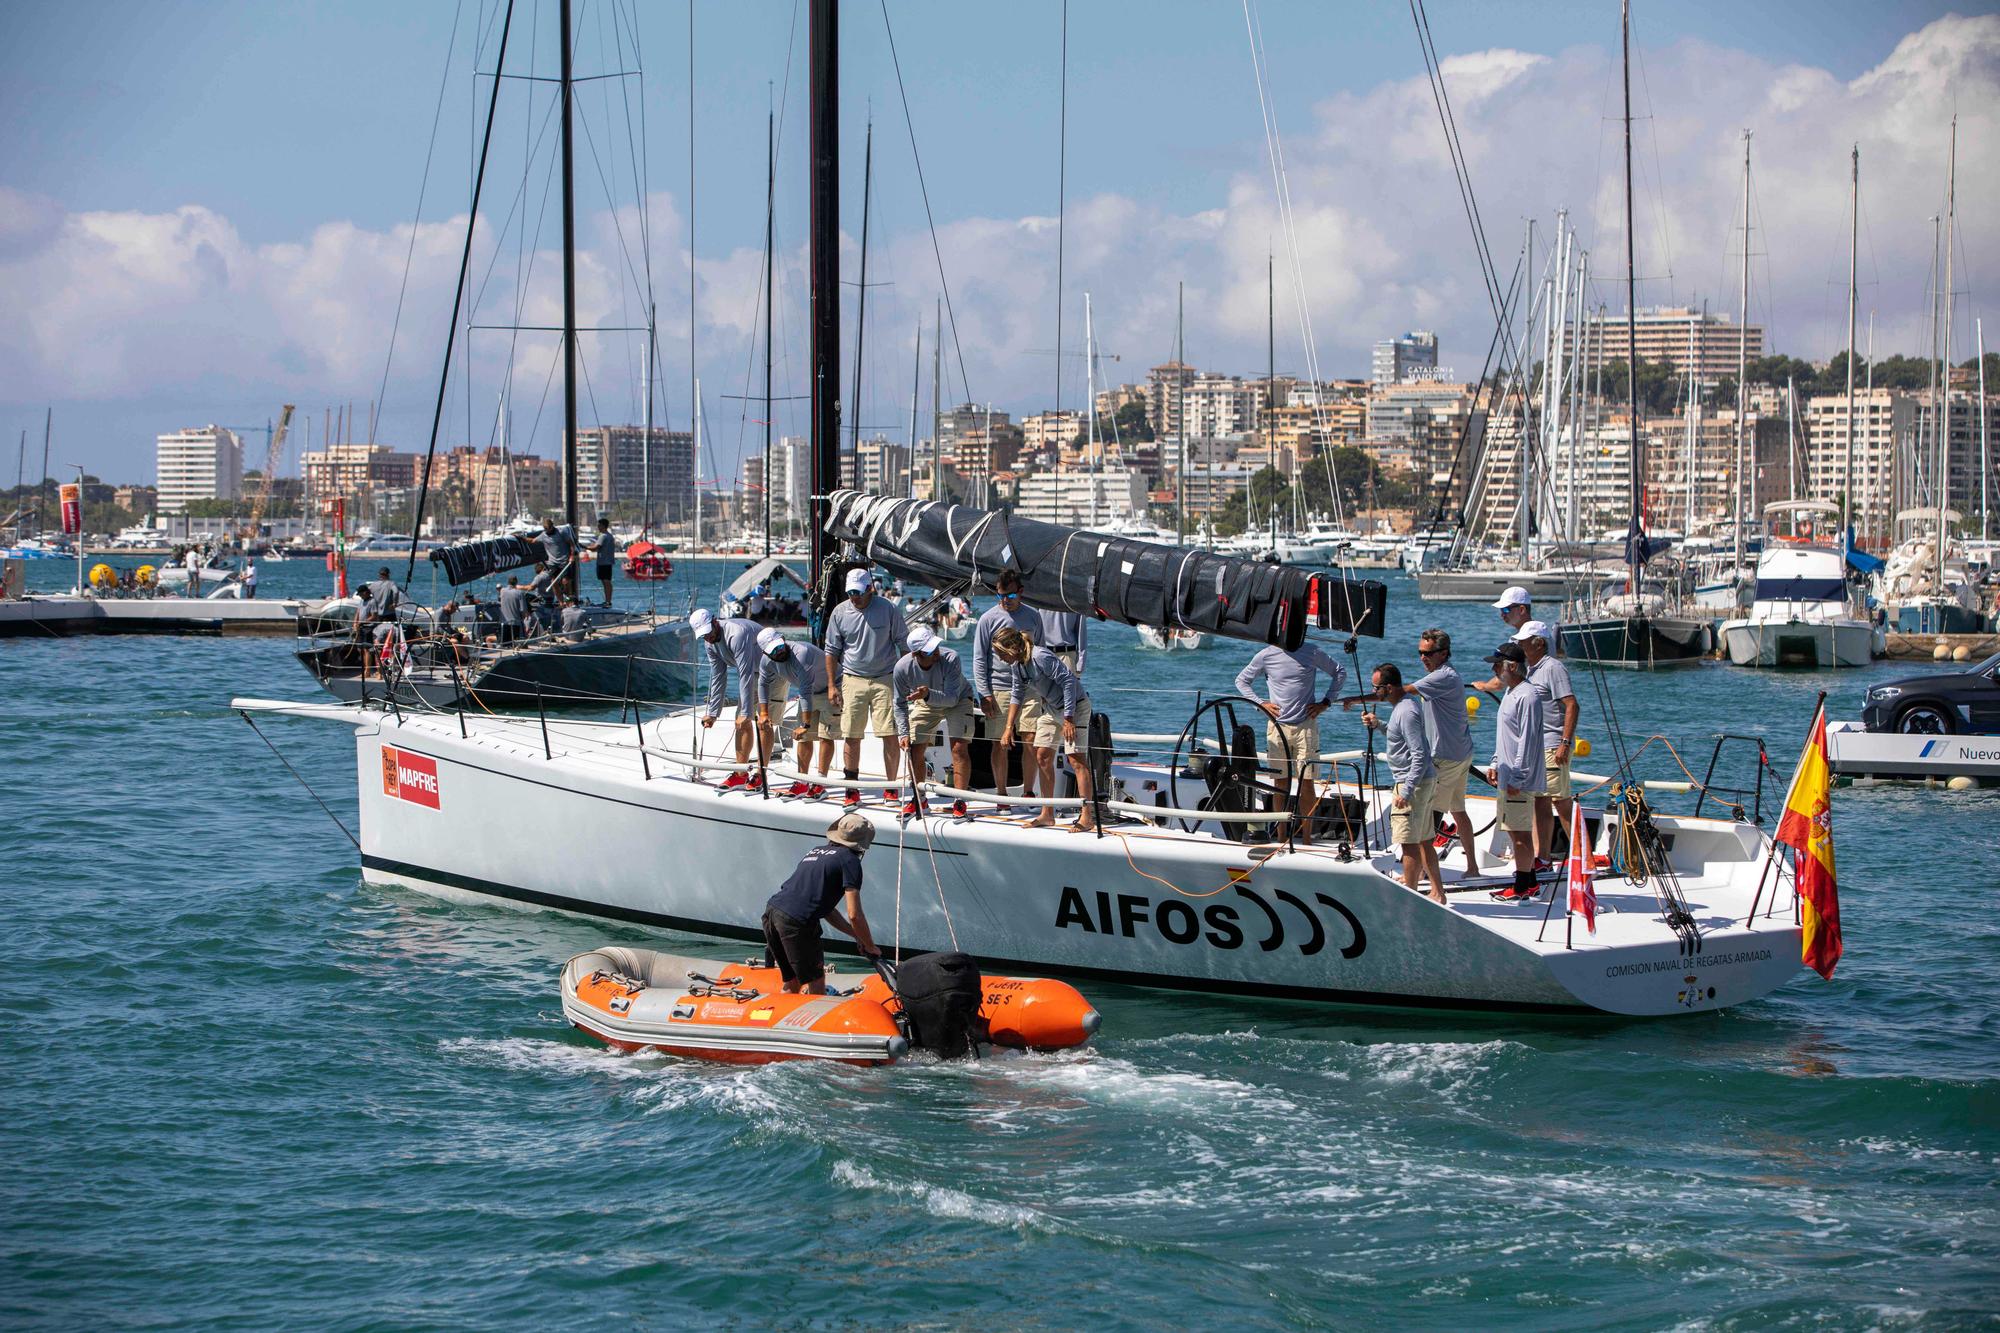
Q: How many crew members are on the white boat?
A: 13